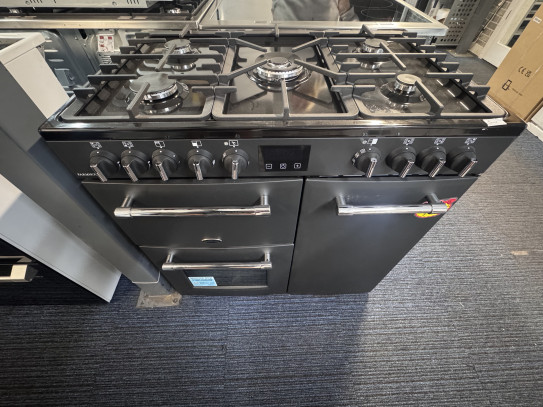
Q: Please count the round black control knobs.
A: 9